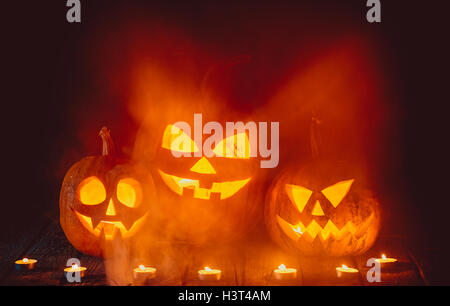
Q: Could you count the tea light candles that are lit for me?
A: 7